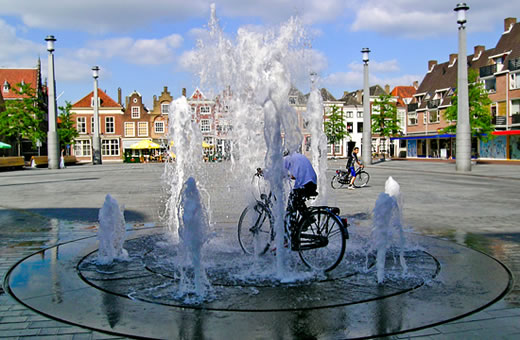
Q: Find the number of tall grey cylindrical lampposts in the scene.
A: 4